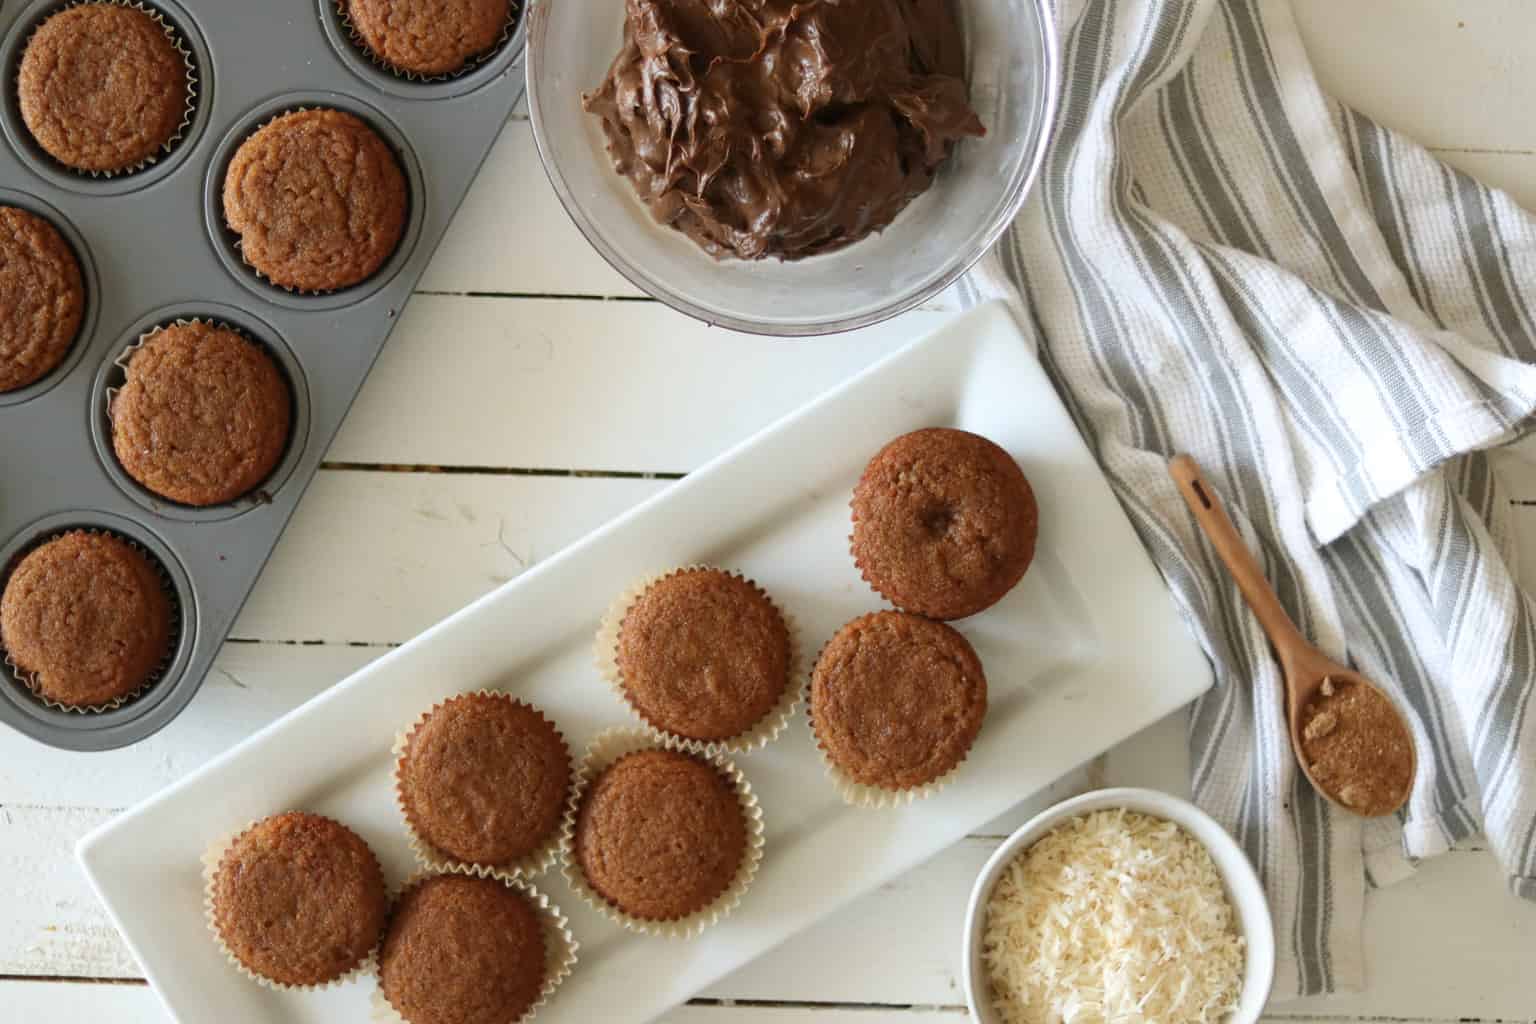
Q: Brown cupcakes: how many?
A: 13